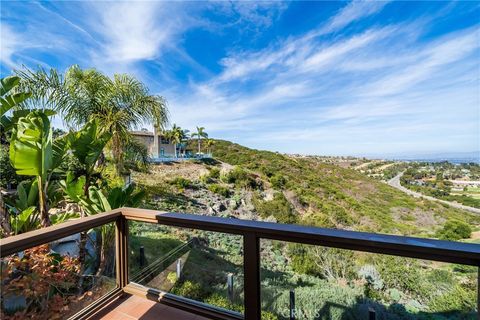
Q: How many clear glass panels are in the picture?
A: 3